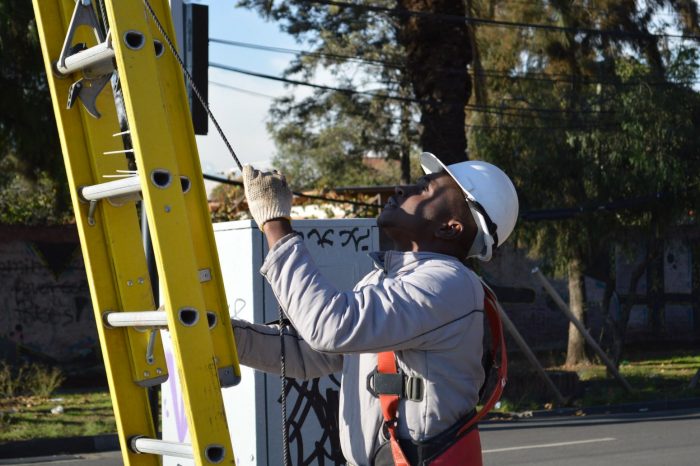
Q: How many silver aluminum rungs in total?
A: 4